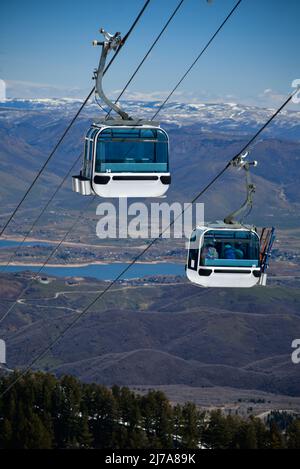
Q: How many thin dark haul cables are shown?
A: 4